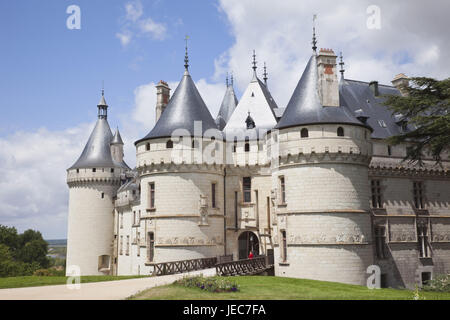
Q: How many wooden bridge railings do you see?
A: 2